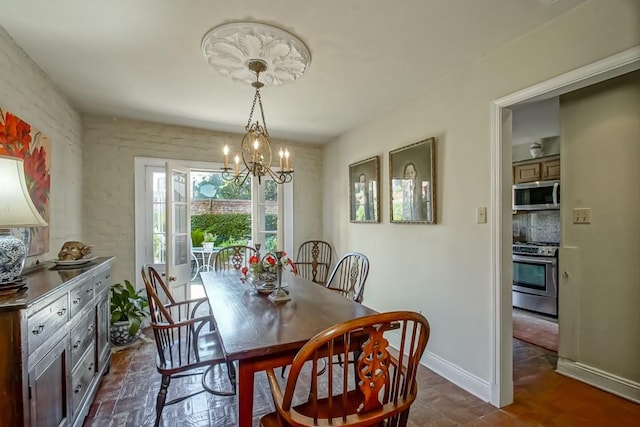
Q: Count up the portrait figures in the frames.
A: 2